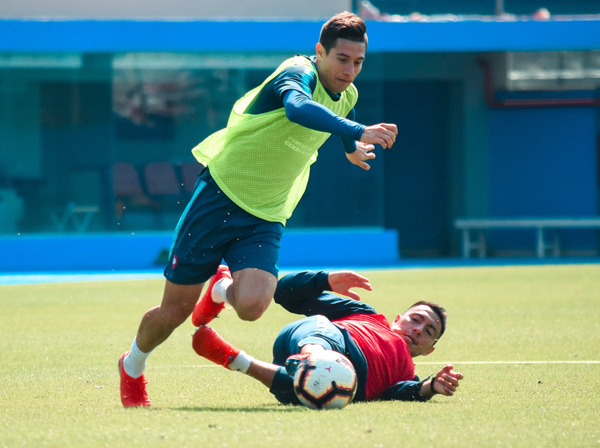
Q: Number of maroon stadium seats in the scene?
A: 3